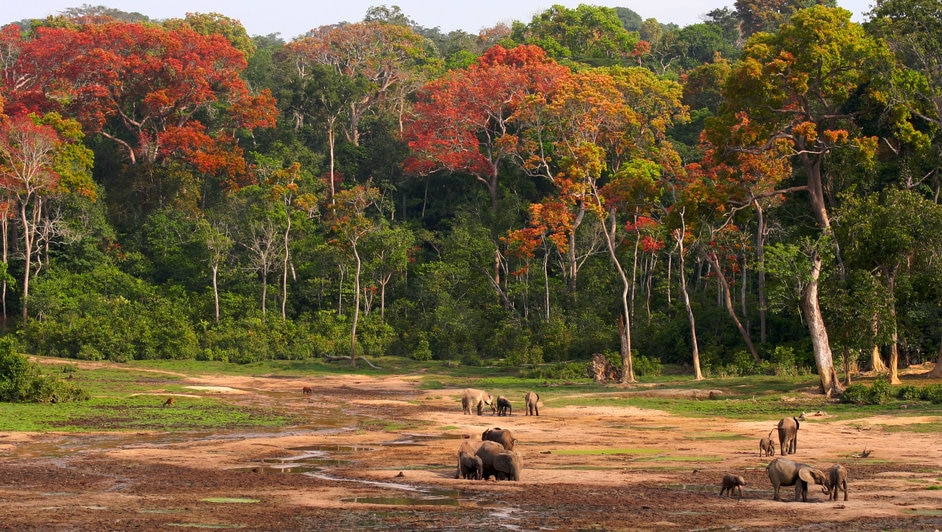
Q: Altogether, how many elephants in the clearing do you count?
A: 13